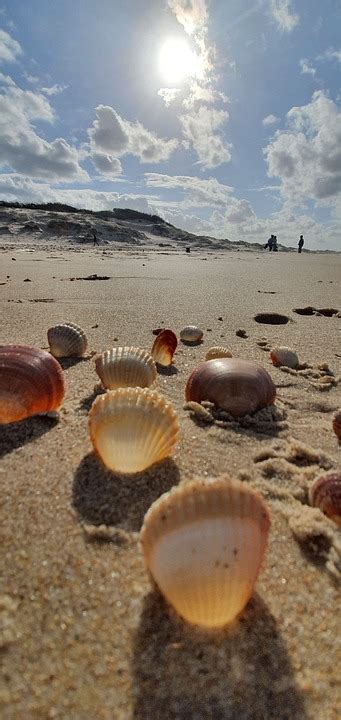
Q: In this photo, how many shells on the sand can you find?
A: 12